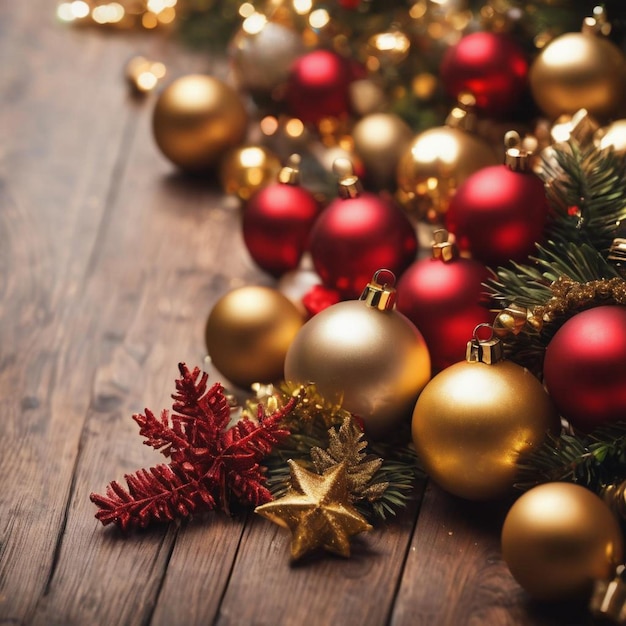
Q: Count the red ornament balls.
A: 7